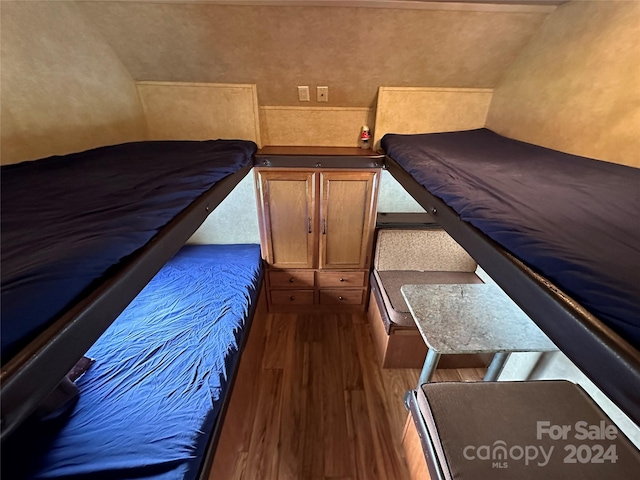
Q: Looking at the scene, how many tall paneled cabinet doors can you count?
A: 2